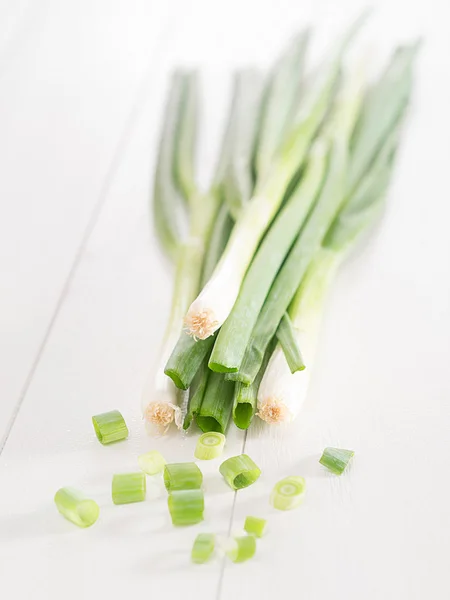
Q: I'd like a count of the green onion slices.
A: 13